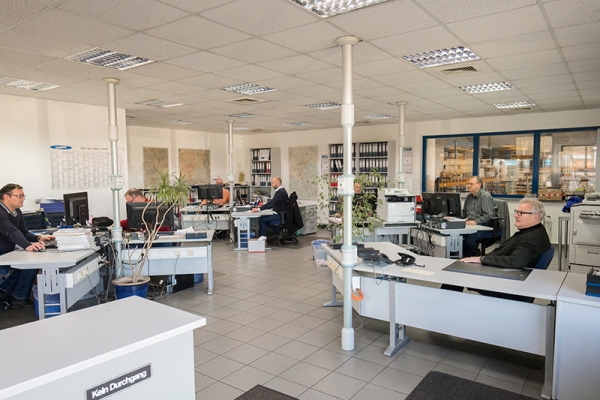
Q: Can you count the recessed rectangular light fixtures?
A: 14